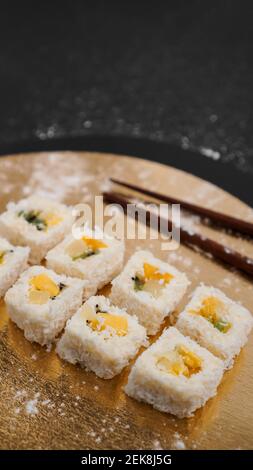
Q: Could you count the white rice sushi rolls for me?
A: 8